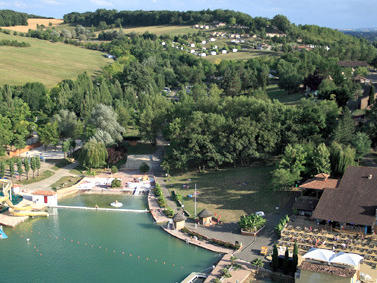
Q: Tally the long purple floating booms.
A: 0